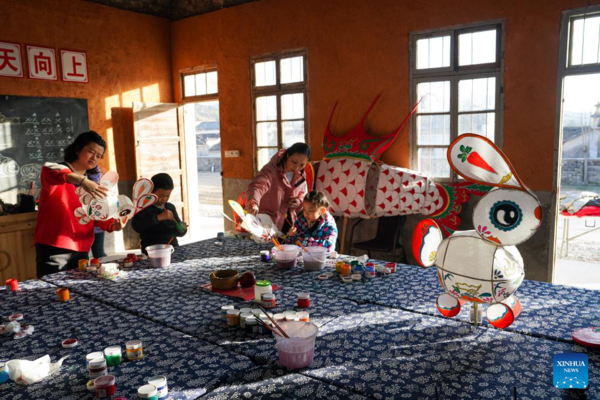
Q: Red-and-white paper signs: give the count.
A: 3